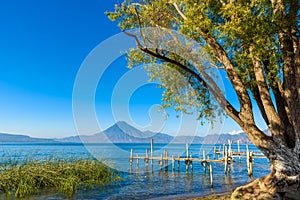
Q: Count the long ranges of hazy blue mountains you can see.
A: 1